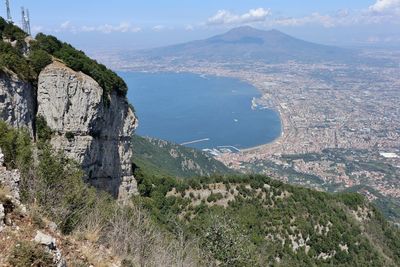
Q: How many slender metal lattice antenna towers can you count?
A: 3